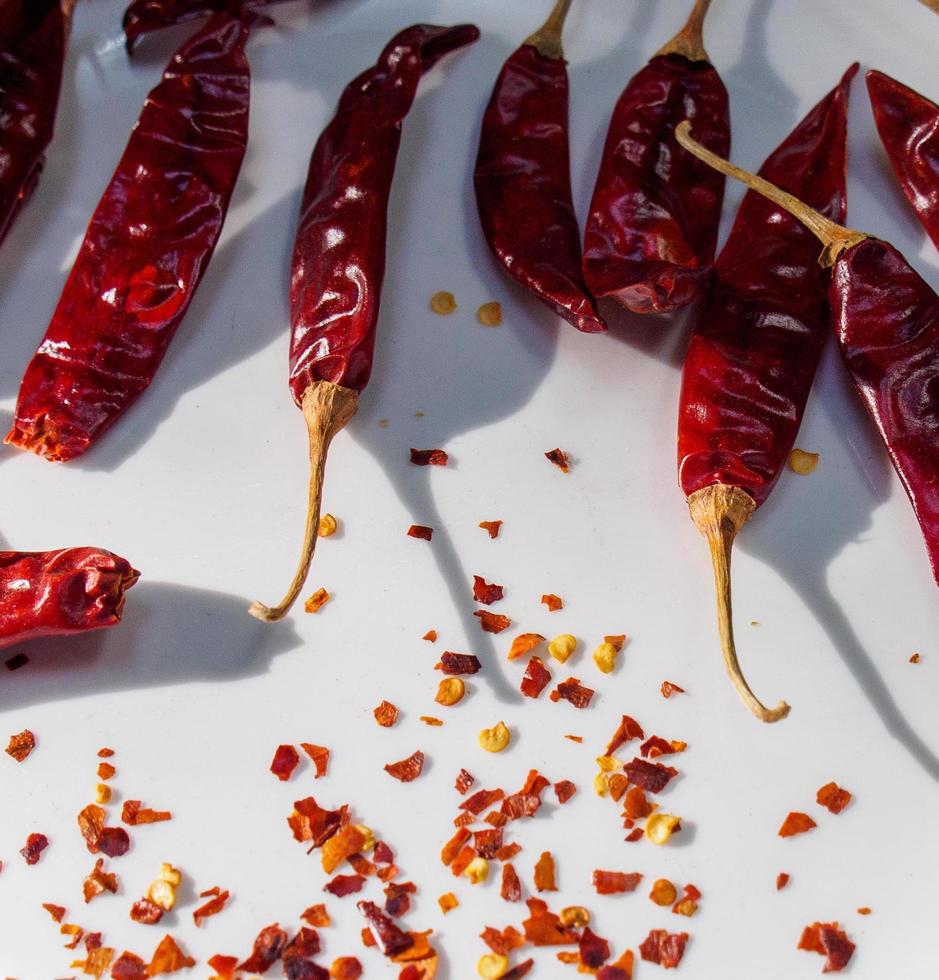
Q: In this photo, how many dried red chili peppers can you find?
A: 10